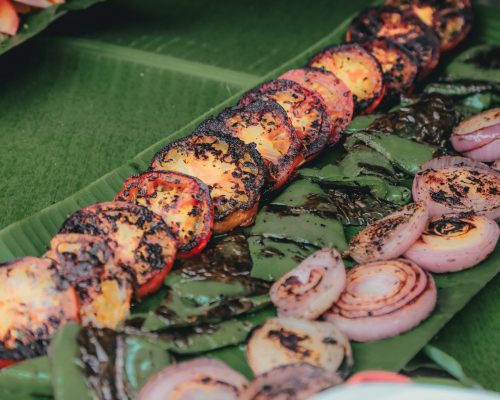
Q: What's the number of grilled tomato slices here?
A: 12